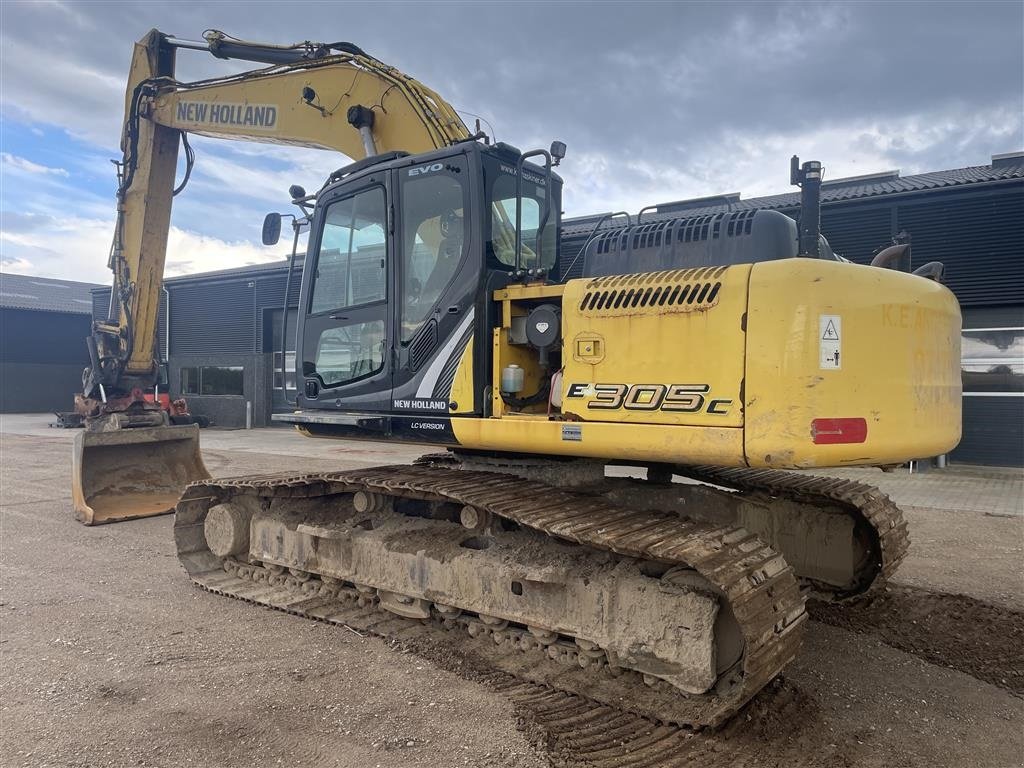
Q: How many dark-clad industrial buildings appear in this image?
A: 2